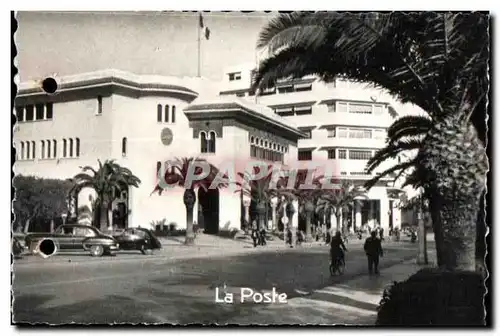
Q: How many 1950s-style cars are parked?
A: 2